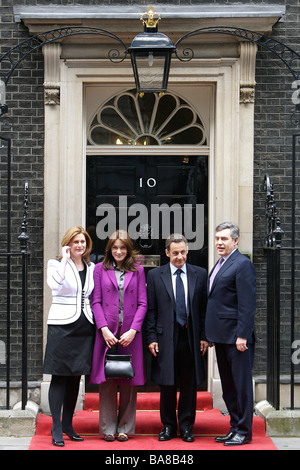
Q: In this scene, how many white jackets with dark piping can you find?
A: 1